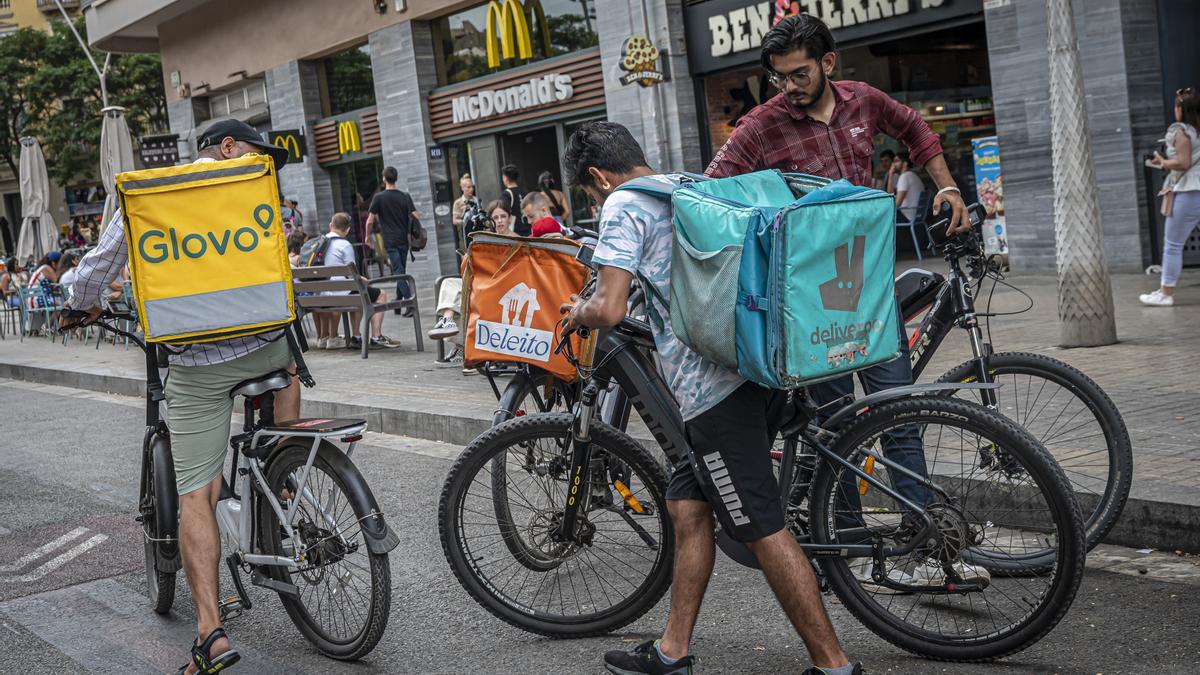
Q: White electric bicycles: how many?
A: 1